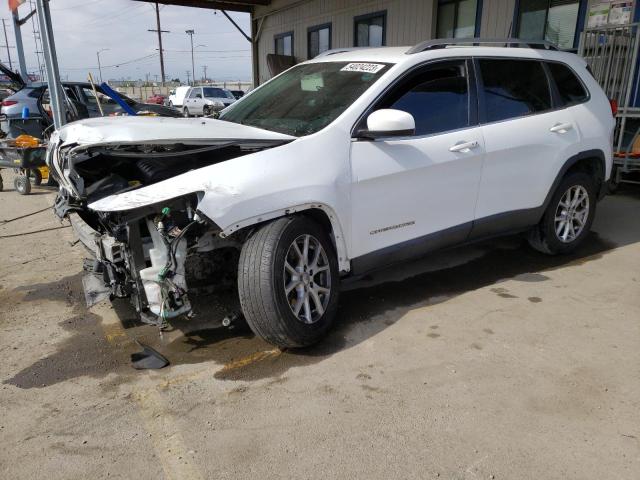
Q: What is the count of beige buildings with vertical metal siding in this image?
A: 1